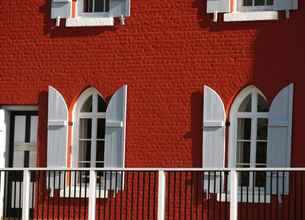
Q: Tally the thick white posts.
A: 4